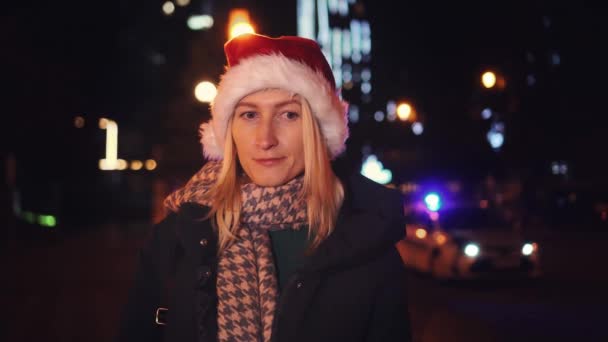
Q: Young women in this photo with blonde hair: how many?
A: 1